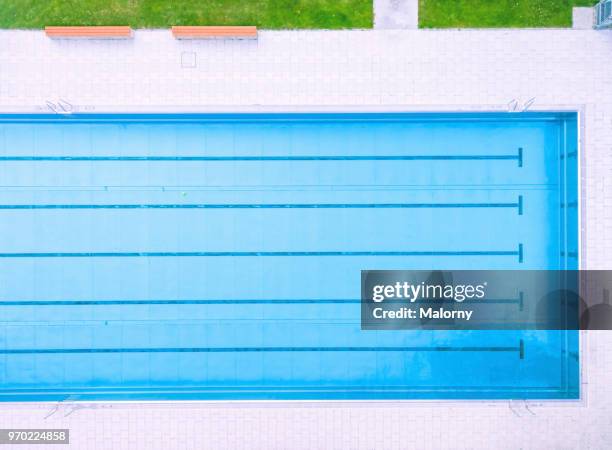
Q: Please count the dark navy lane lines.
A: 5